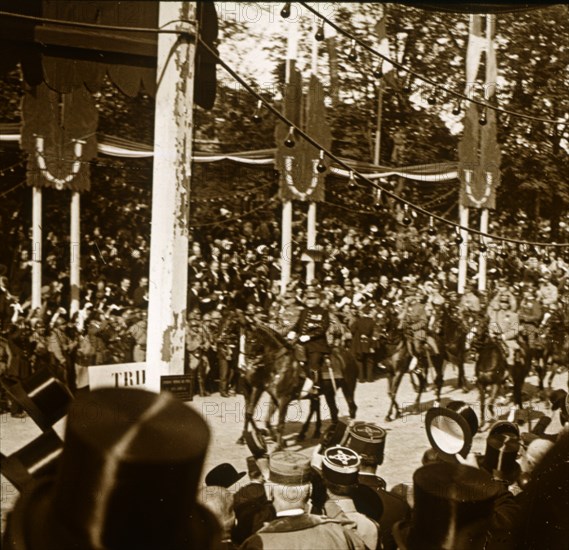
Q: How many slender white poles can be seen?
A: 6